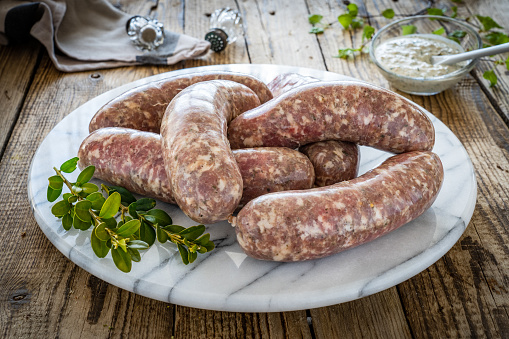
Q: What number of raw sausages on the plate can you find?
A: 6